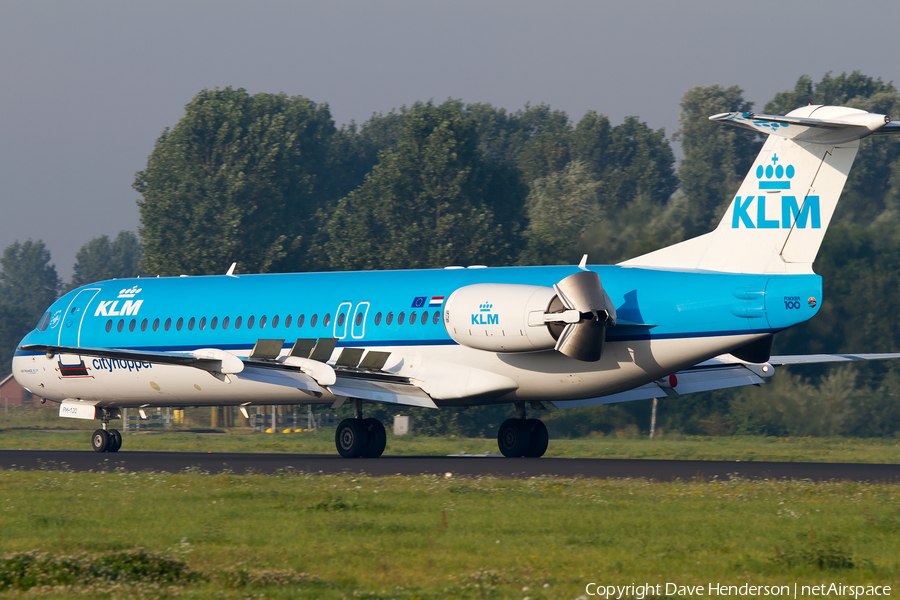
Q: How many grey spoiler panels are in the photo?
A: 5